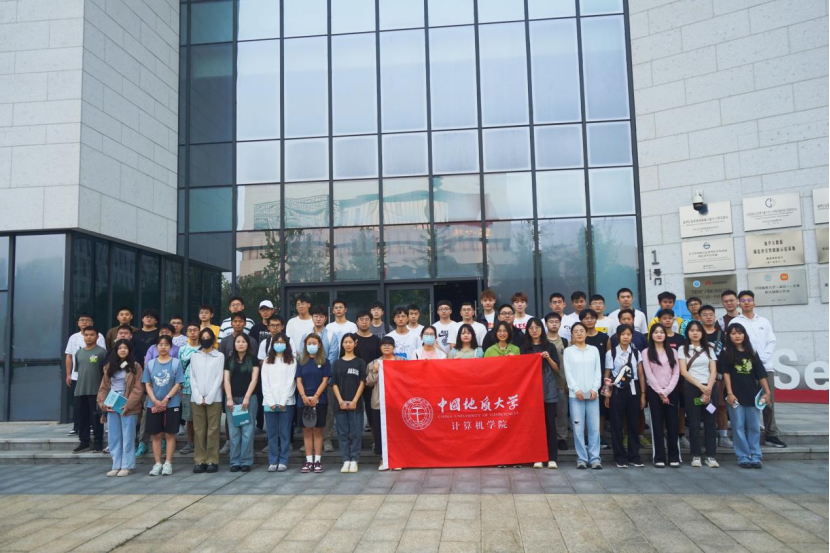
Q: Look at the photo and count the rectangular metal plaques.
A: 9